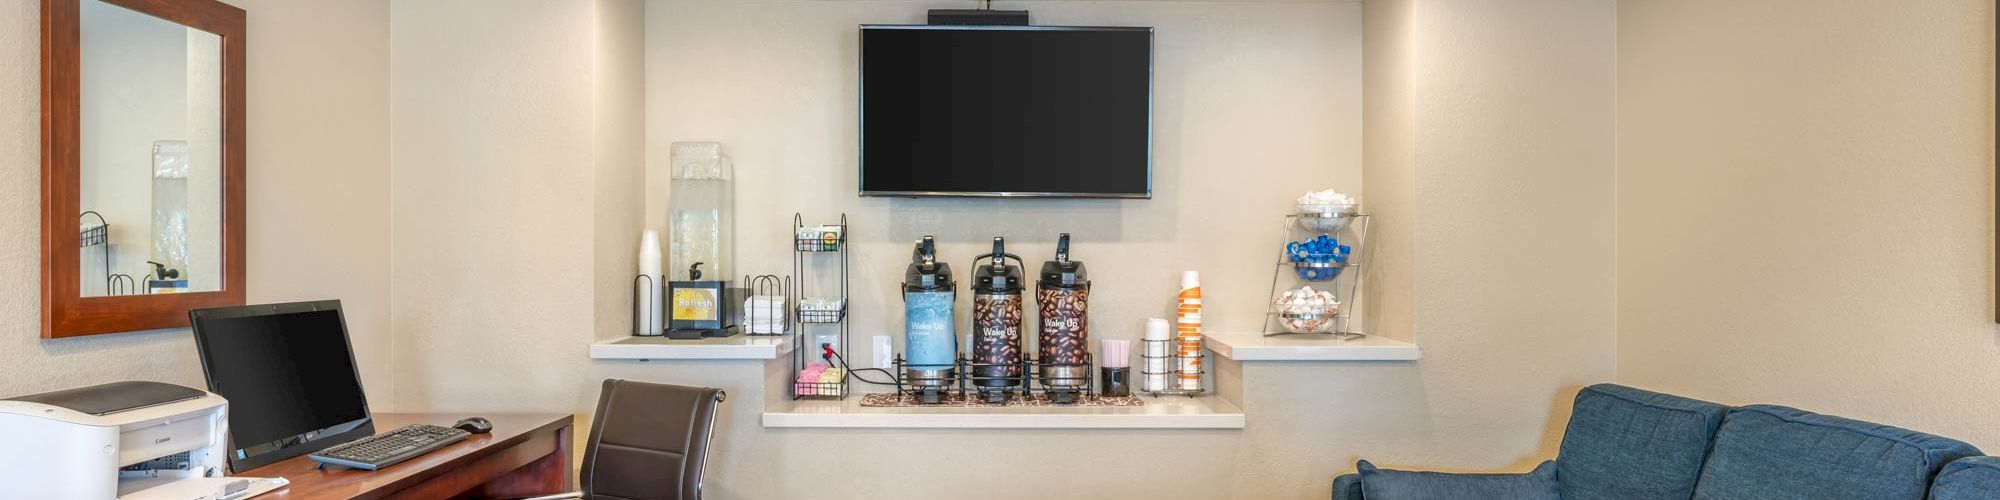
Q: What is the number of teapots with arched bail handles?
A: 0